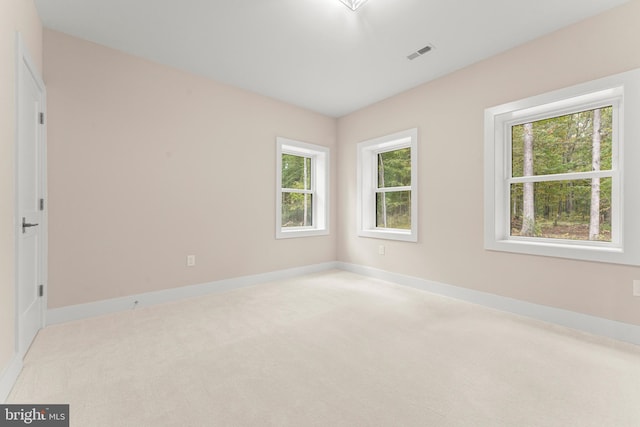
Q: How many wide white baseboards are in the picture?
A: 3